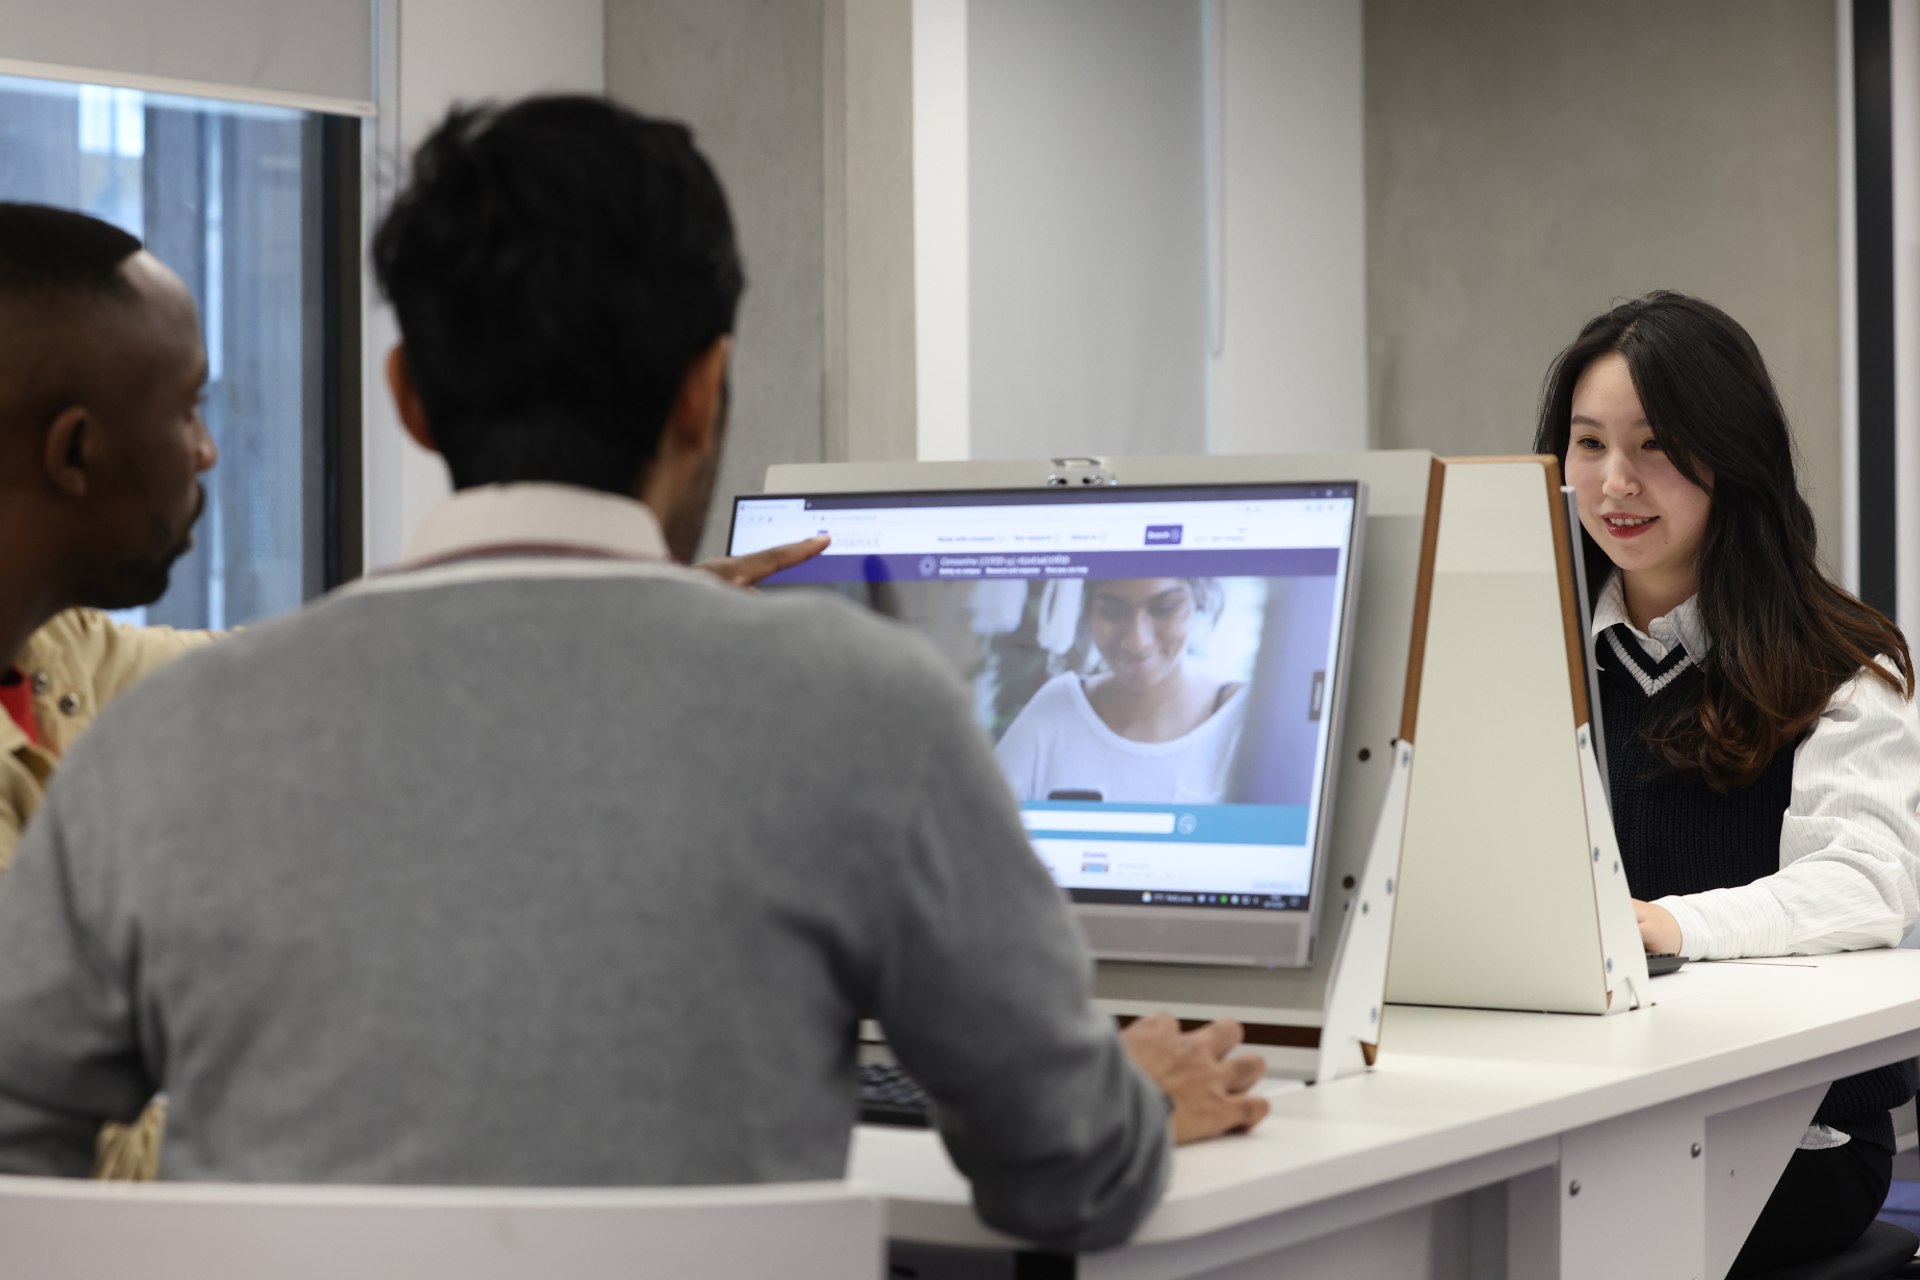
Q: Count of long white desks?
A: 1